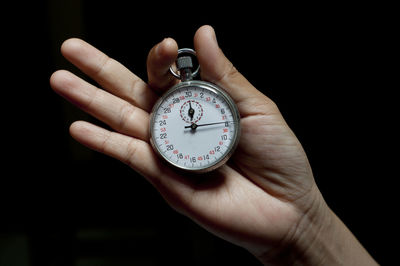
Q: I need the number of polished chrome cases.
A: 1